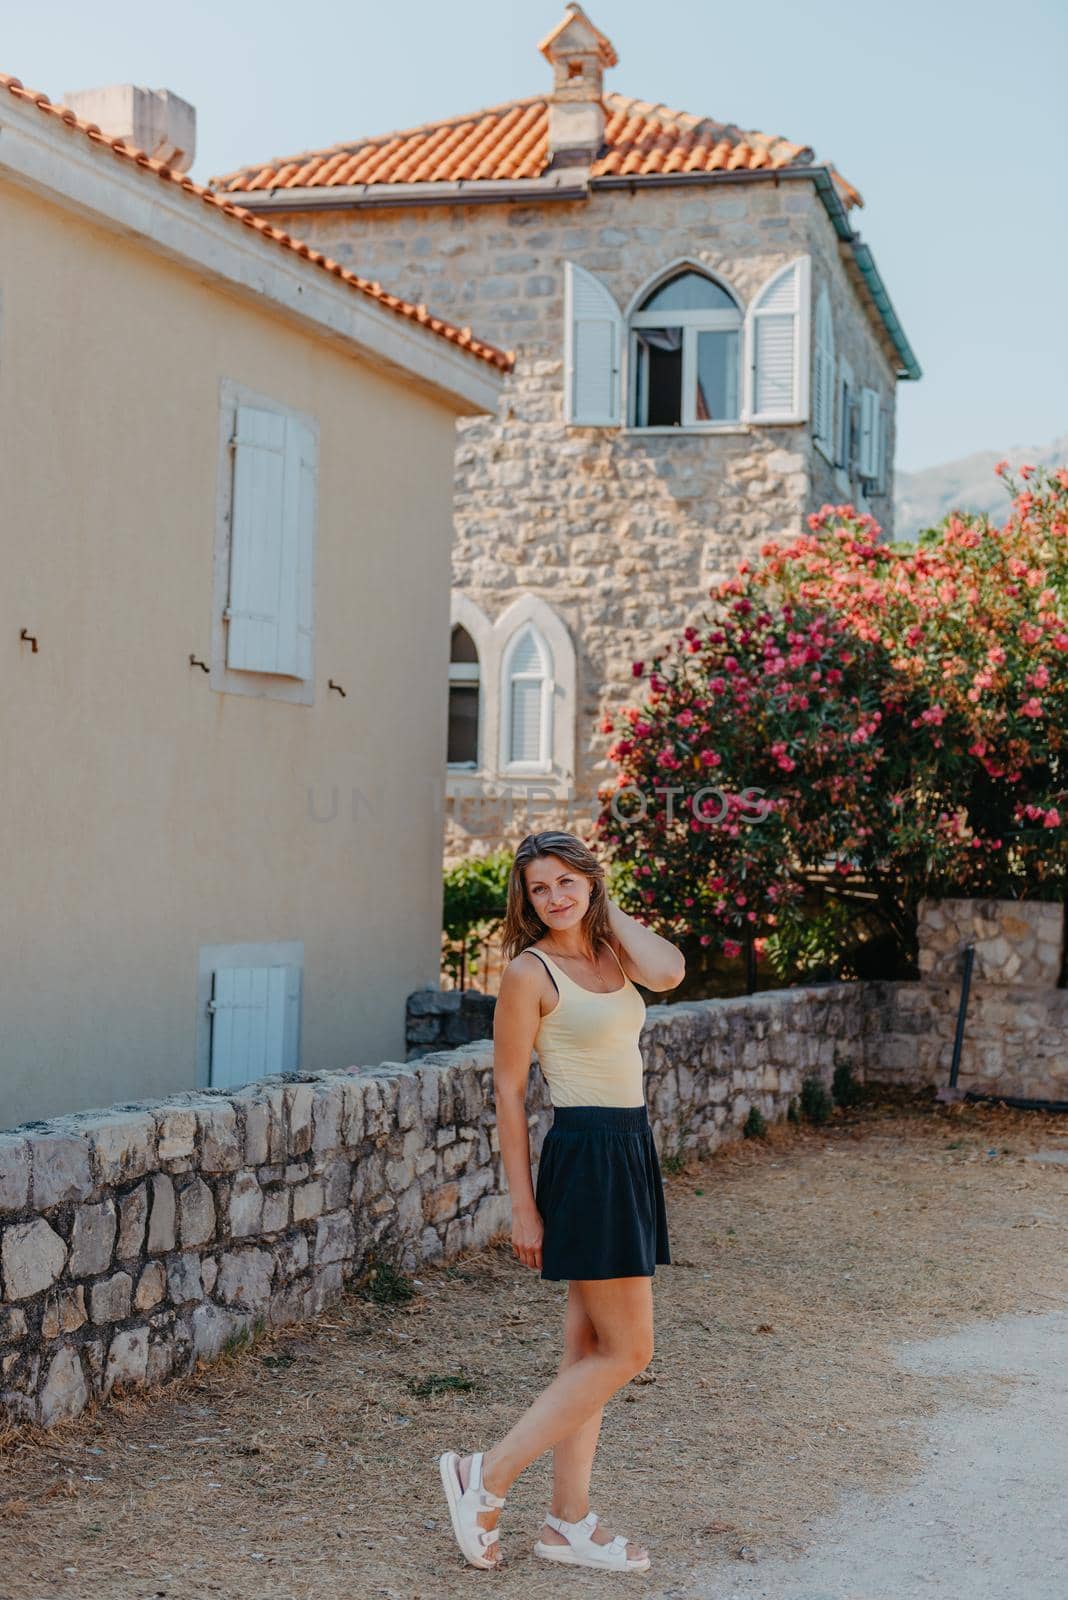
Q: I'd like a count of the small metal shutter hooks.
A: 3